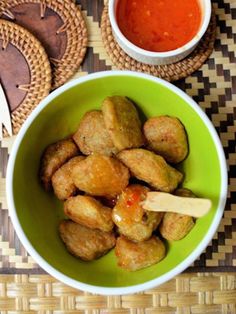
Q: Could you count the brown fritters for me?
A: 12